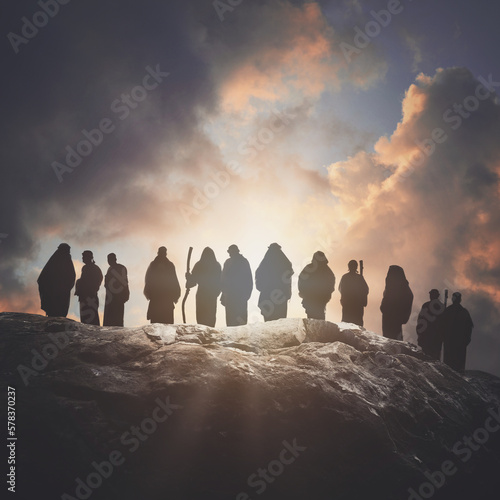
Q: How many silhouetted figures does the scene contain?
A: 12